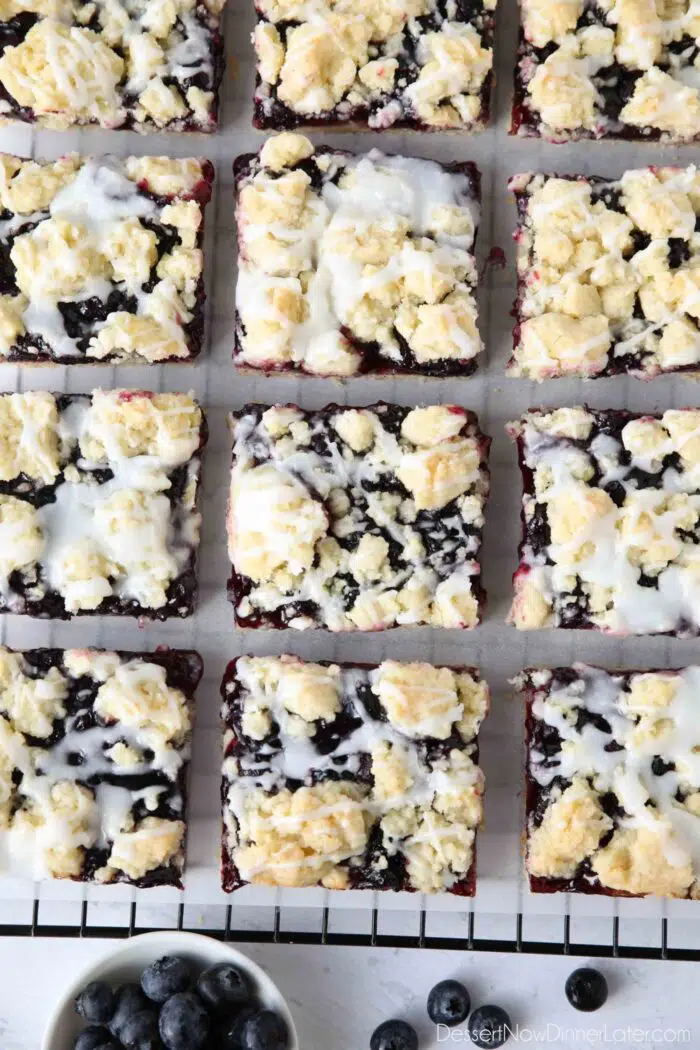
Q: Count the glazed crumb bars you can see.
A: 12